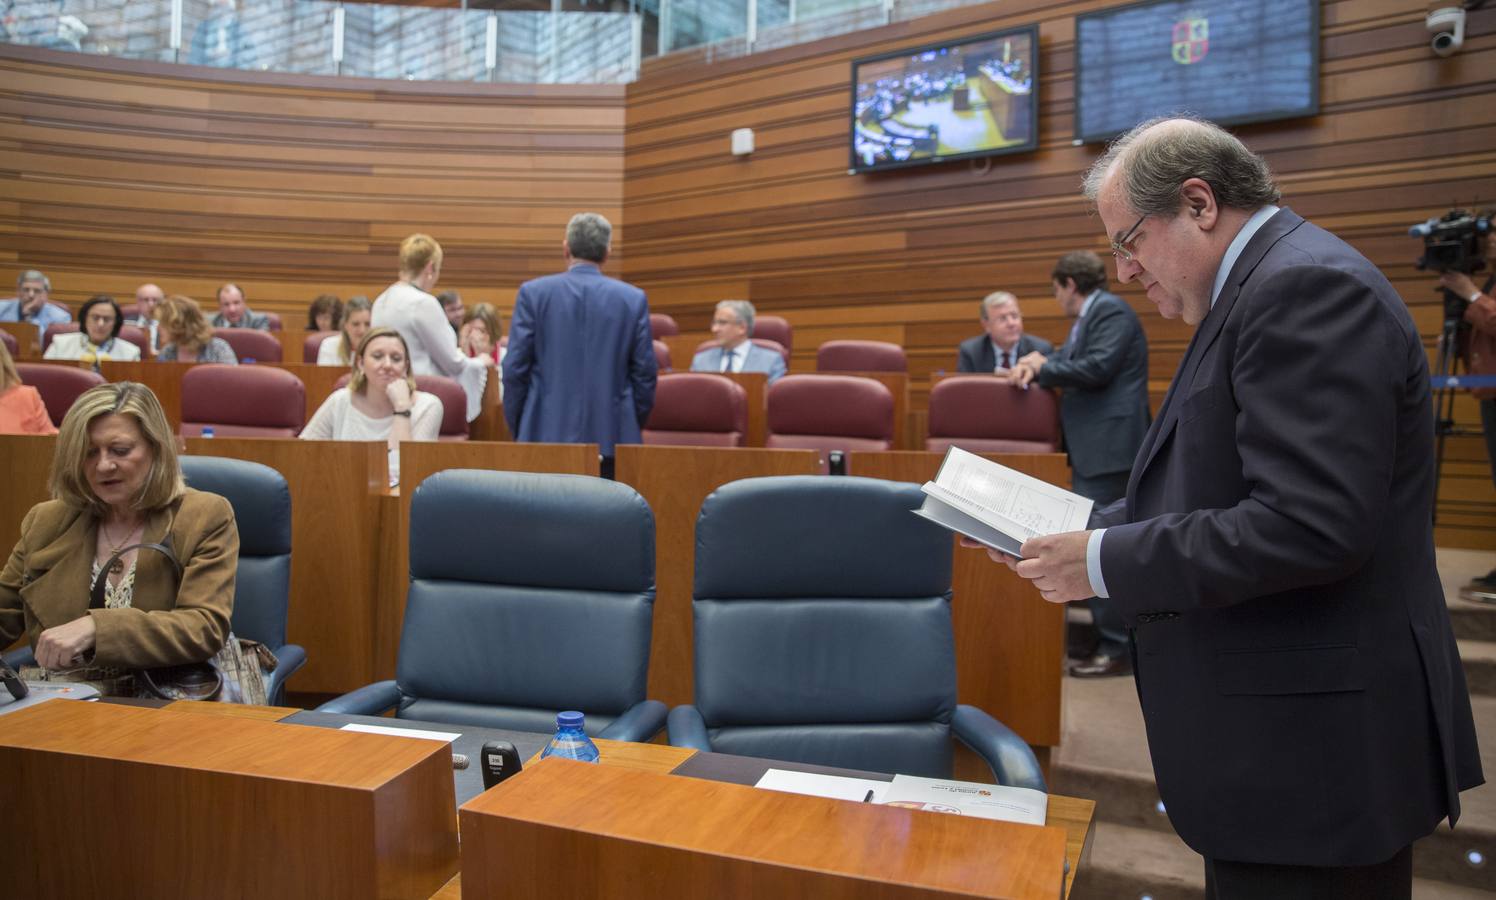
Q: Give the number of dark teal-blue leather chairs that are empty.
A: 2